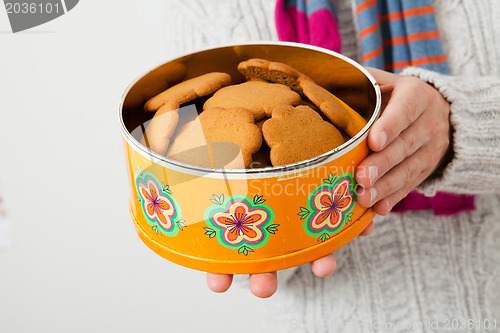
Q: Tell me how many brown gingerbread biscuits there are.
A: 7